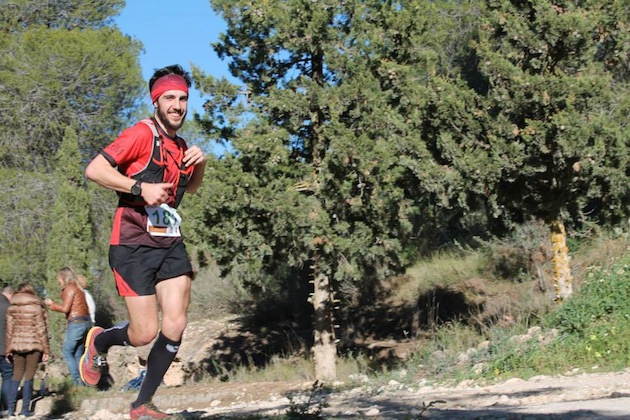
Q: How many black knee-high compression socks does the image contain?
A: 2